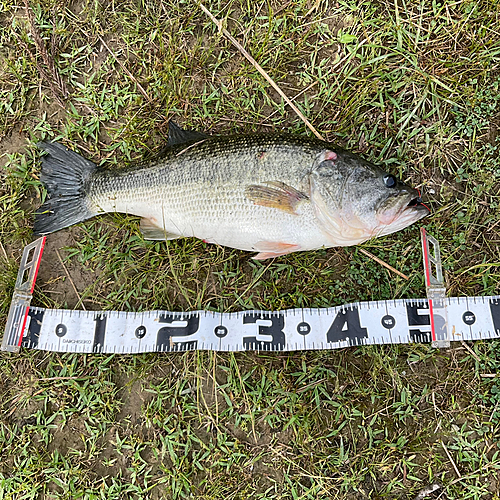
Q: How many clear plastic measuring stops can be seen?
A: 2